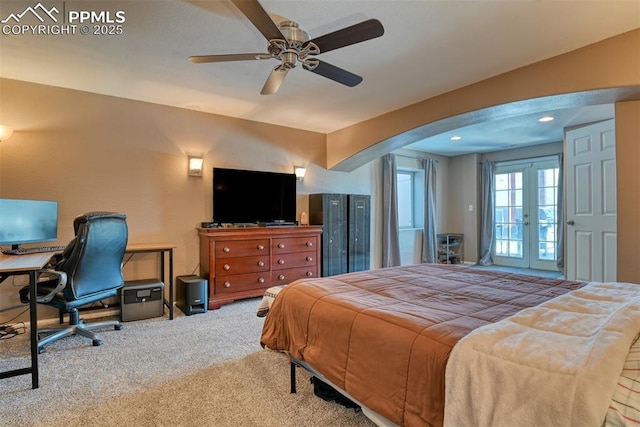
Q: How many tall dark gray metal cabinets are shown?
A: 2